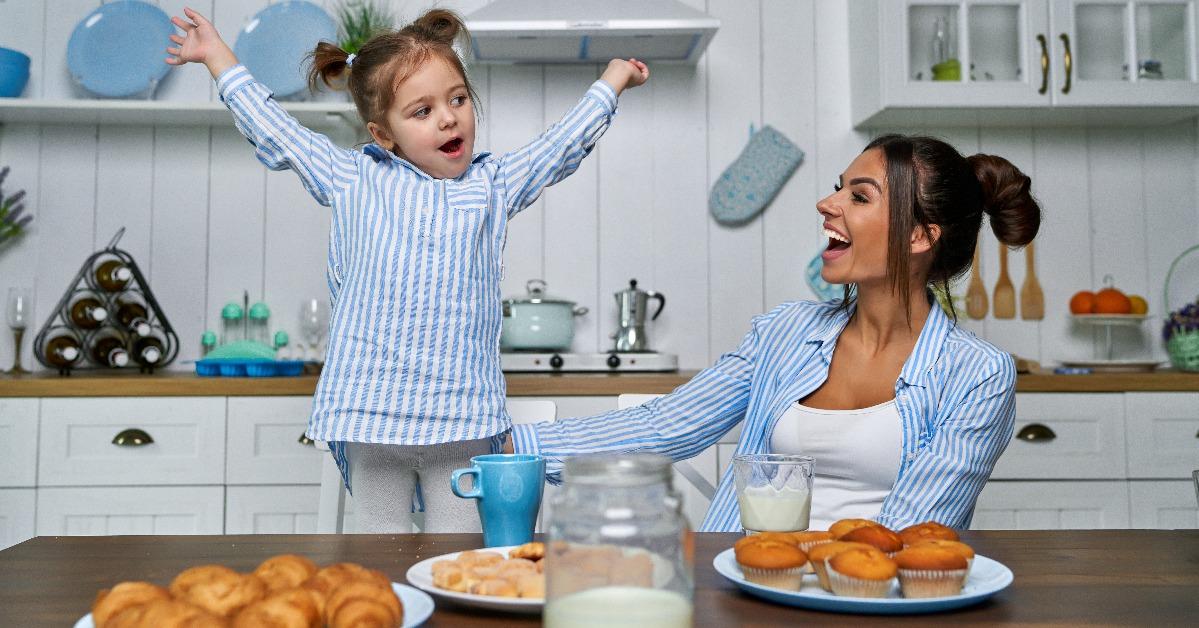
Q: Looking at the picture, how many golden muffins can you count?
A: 10